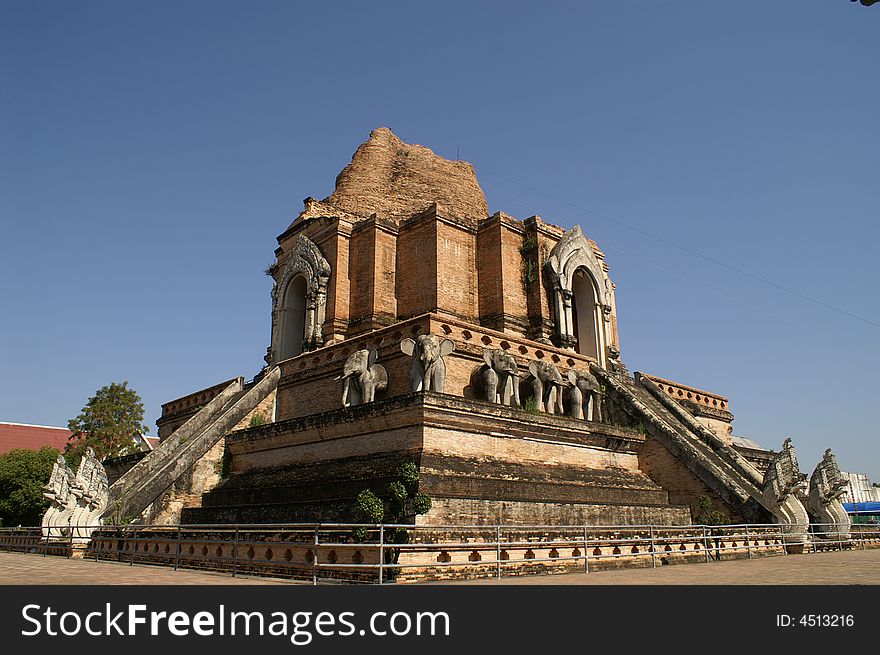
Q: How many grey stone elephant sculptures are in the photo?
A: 5